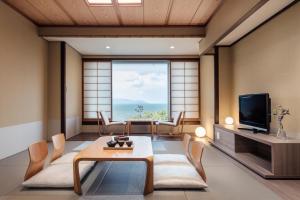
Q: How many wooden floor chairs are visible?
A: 4